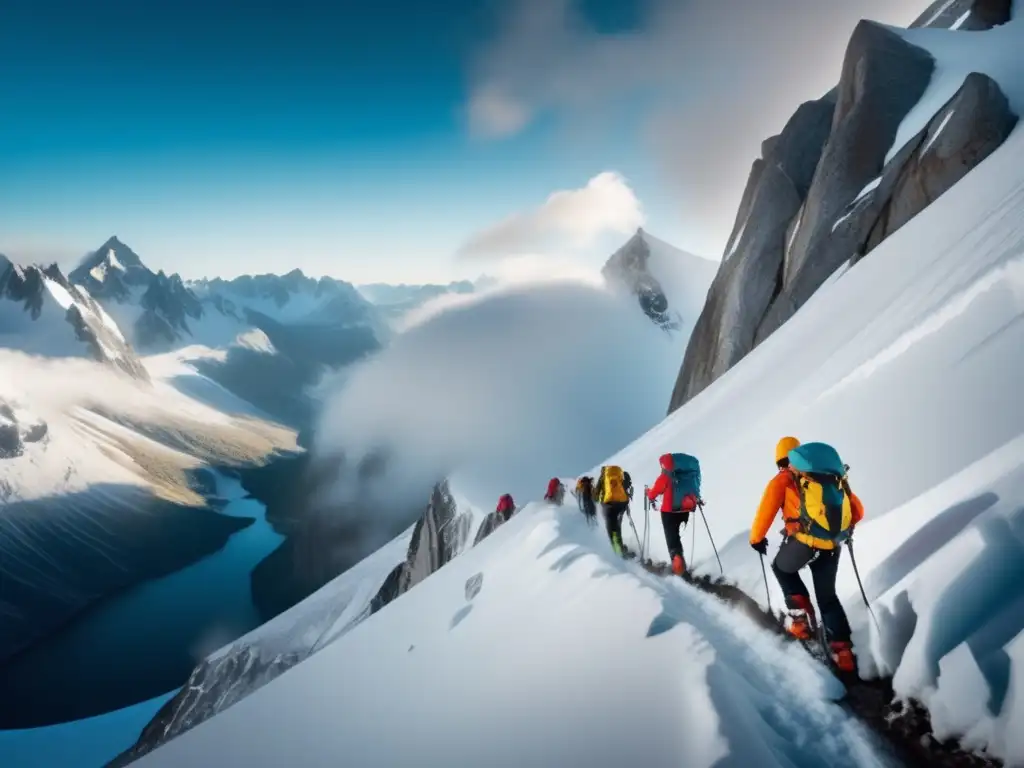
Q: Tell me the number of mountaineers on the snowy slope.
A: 6